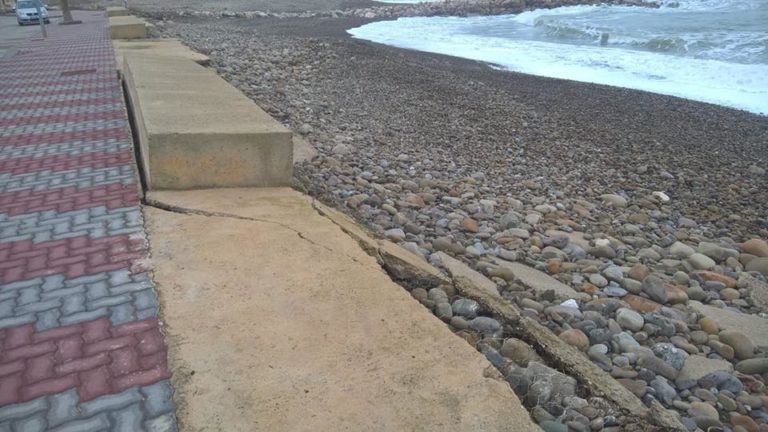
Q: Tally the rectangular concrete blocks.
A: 3